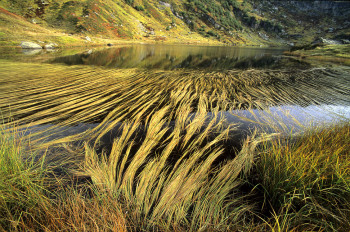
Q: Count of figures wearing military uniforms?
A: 0